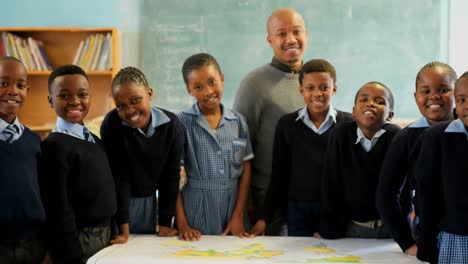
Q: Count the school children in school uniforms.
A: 8